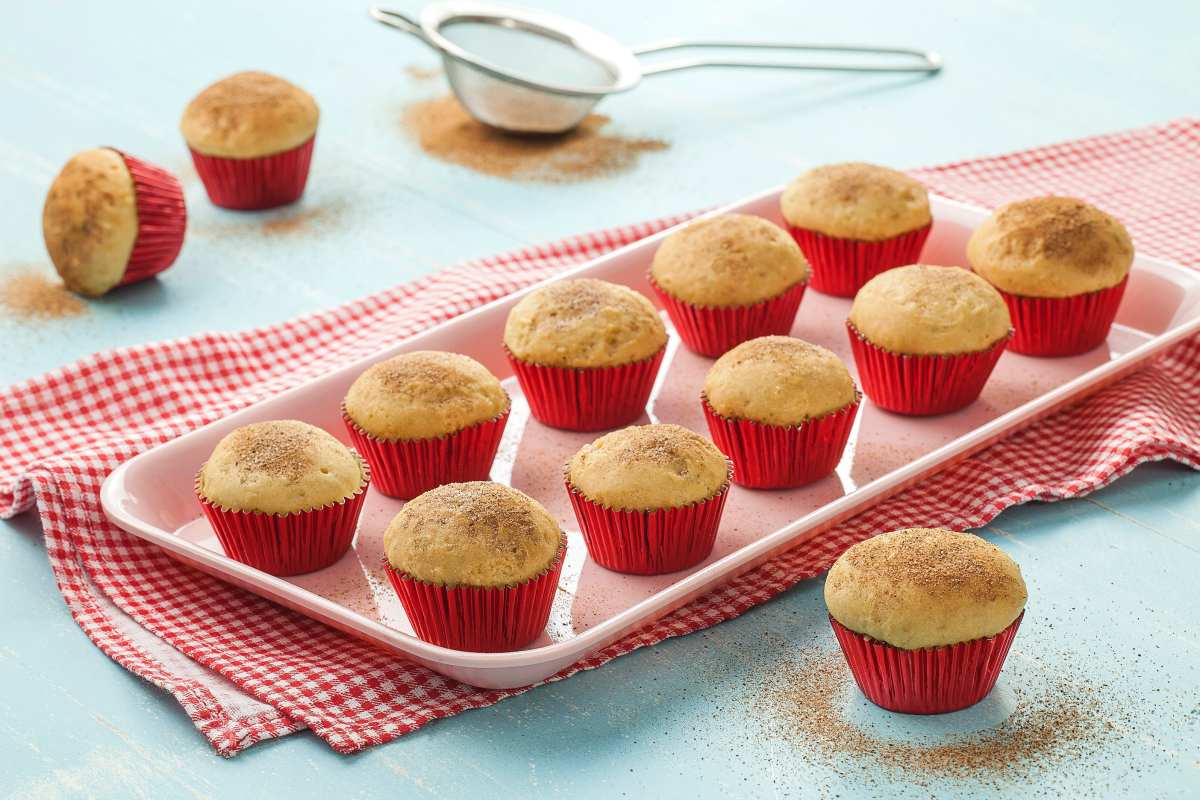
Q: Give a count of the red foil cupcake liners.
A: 13